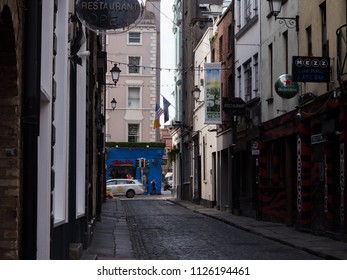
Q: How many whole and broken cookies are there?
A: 0